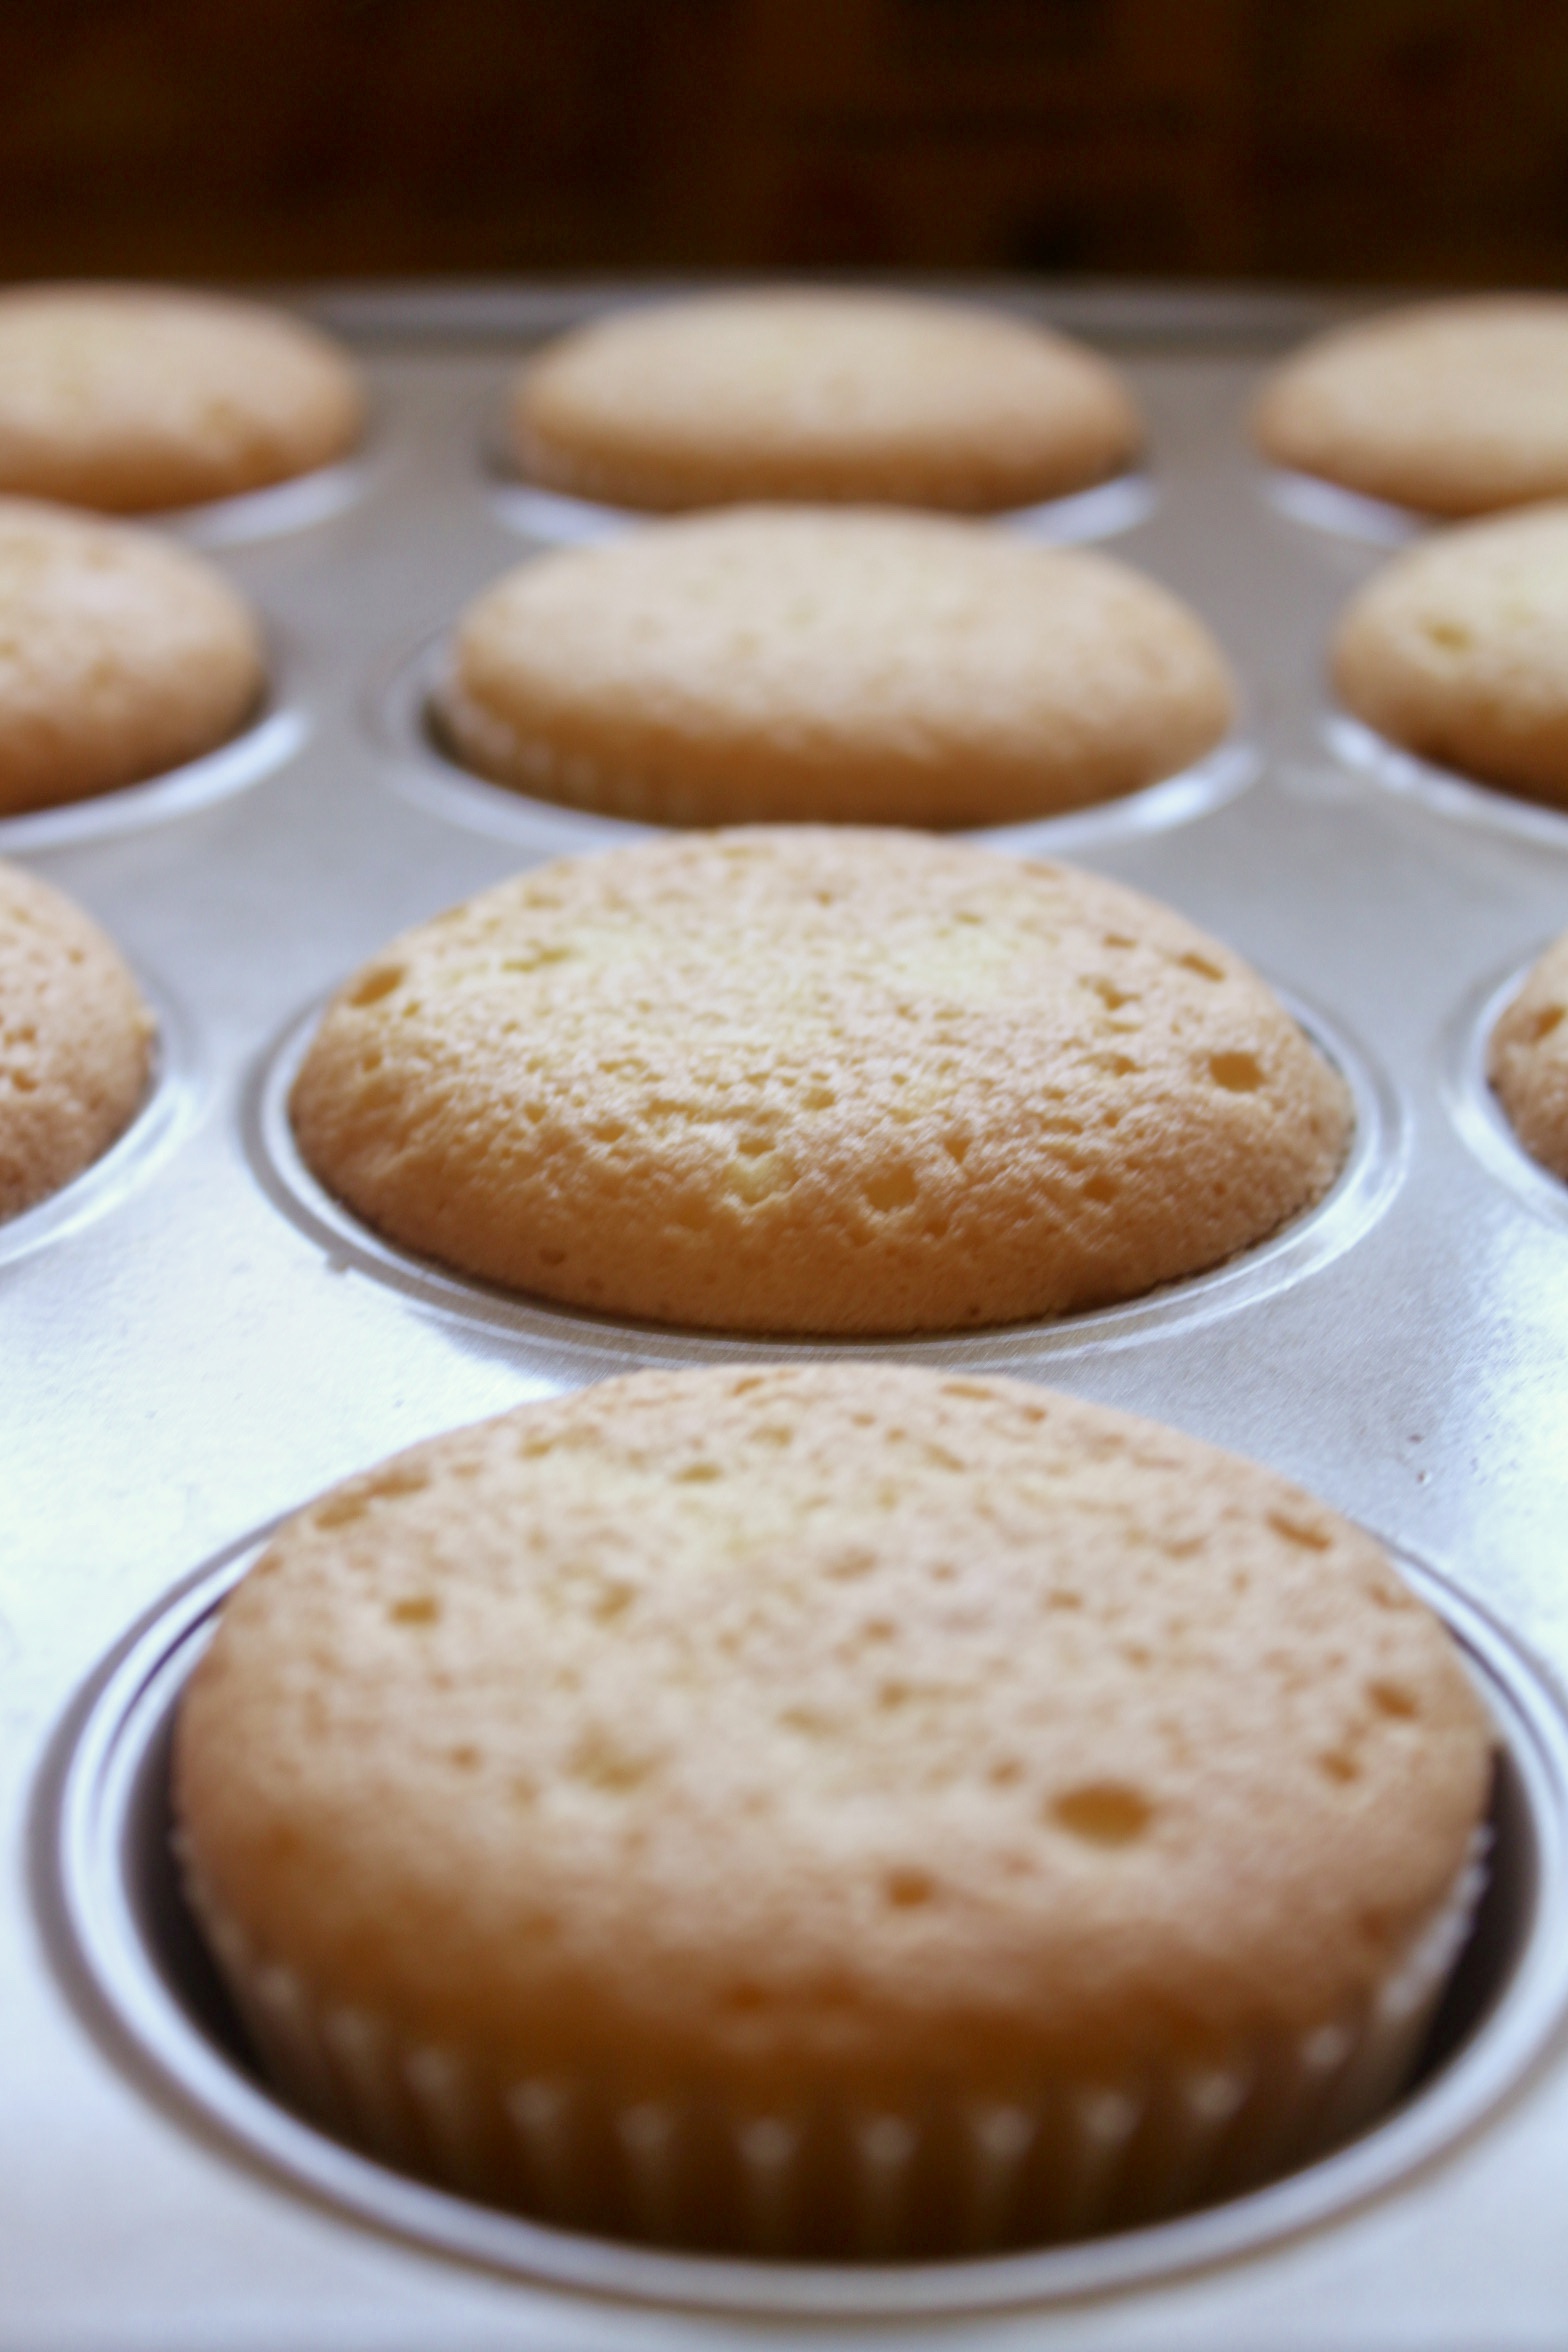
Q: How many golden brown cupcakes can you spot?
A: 10